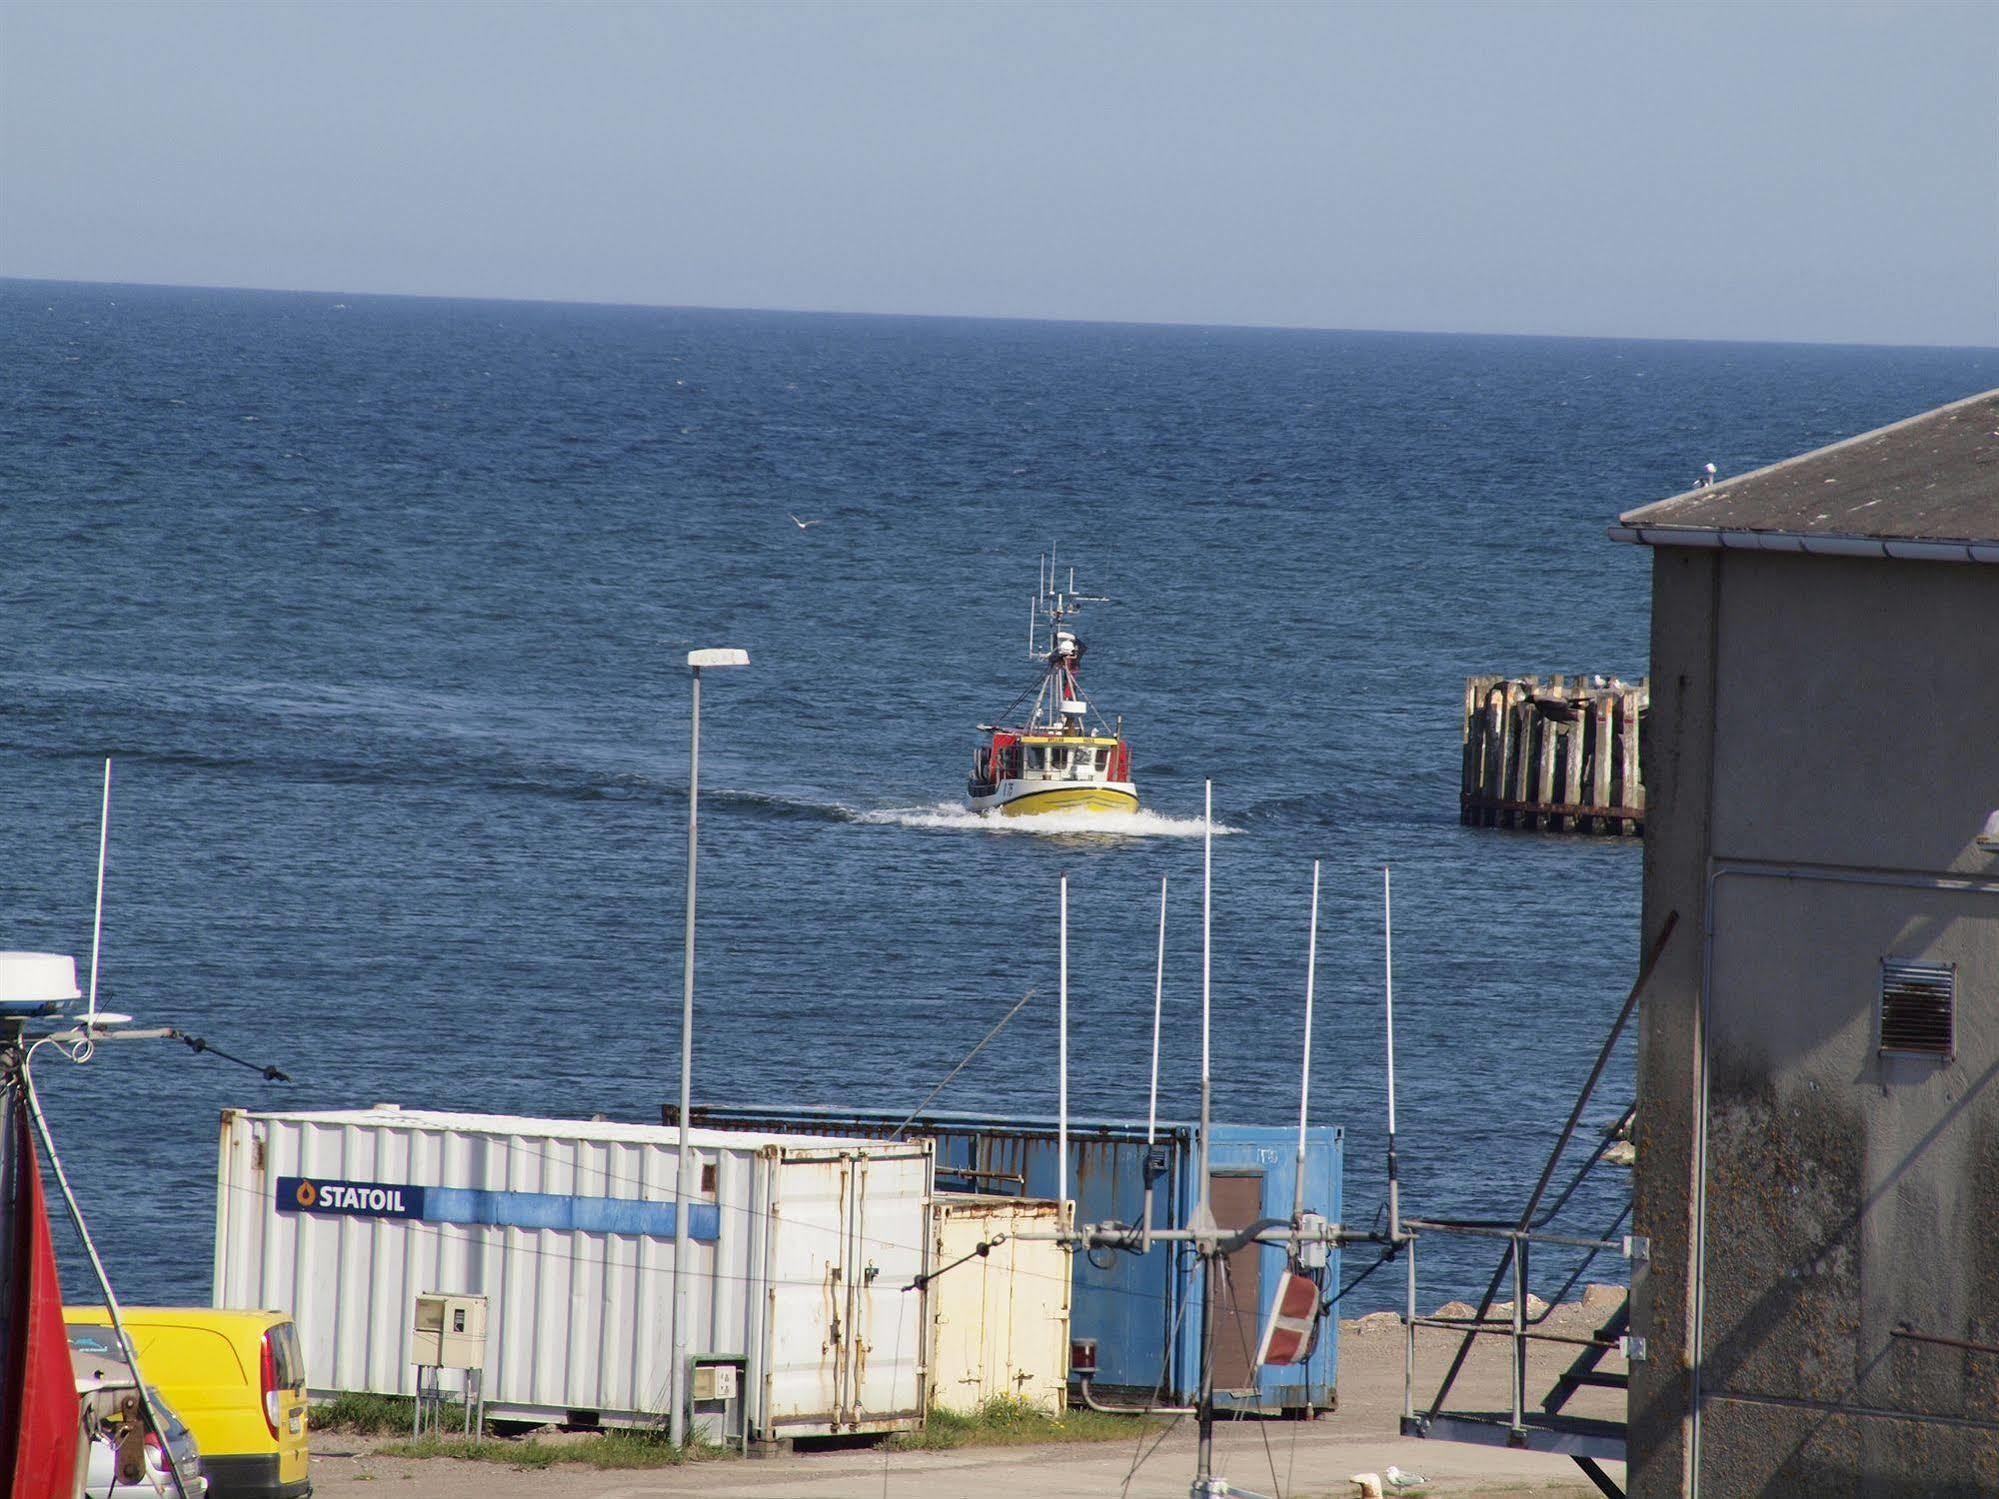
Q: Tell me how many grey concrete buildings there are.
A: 1